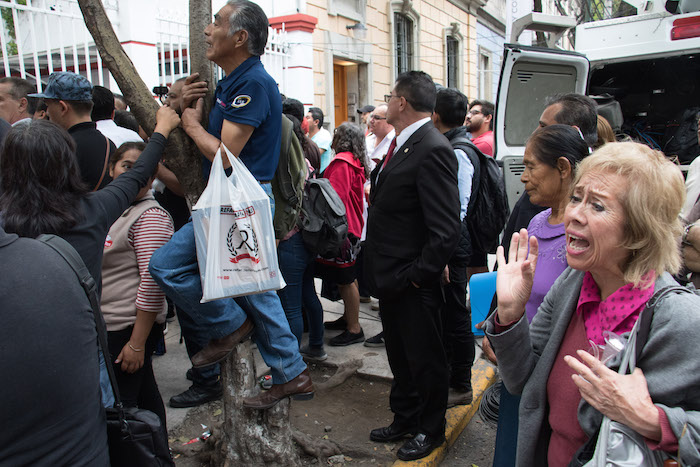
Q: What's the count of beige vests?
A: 1